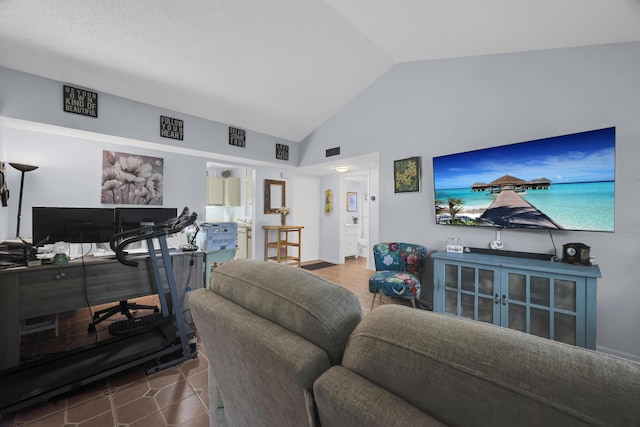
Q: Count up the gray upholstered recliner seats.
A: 2